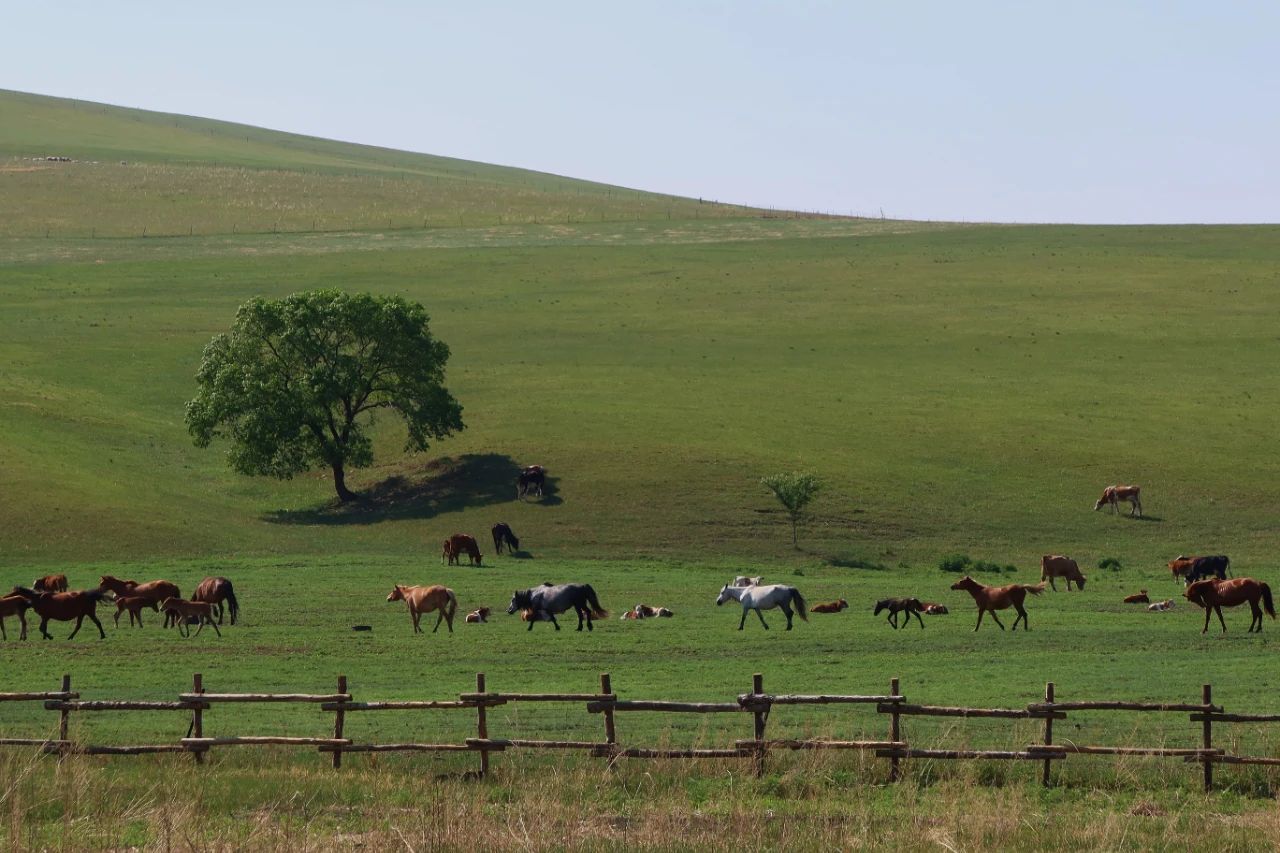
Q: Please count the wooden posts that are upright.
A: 9